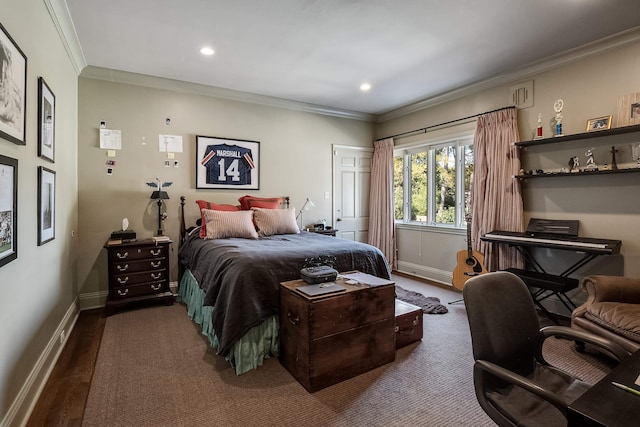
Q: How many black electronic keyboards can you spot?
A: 1